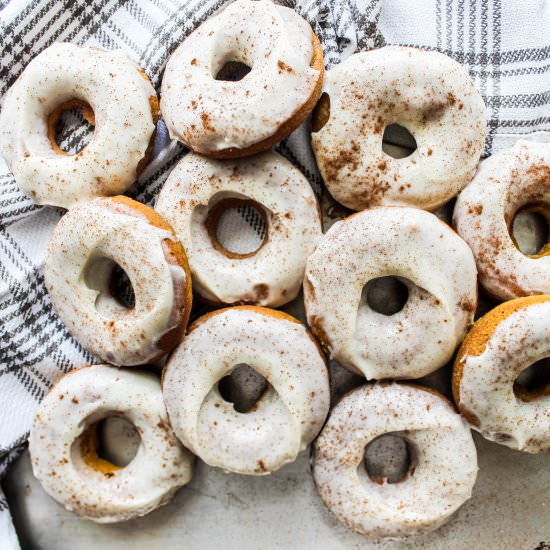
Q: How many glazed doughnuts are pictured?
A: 11